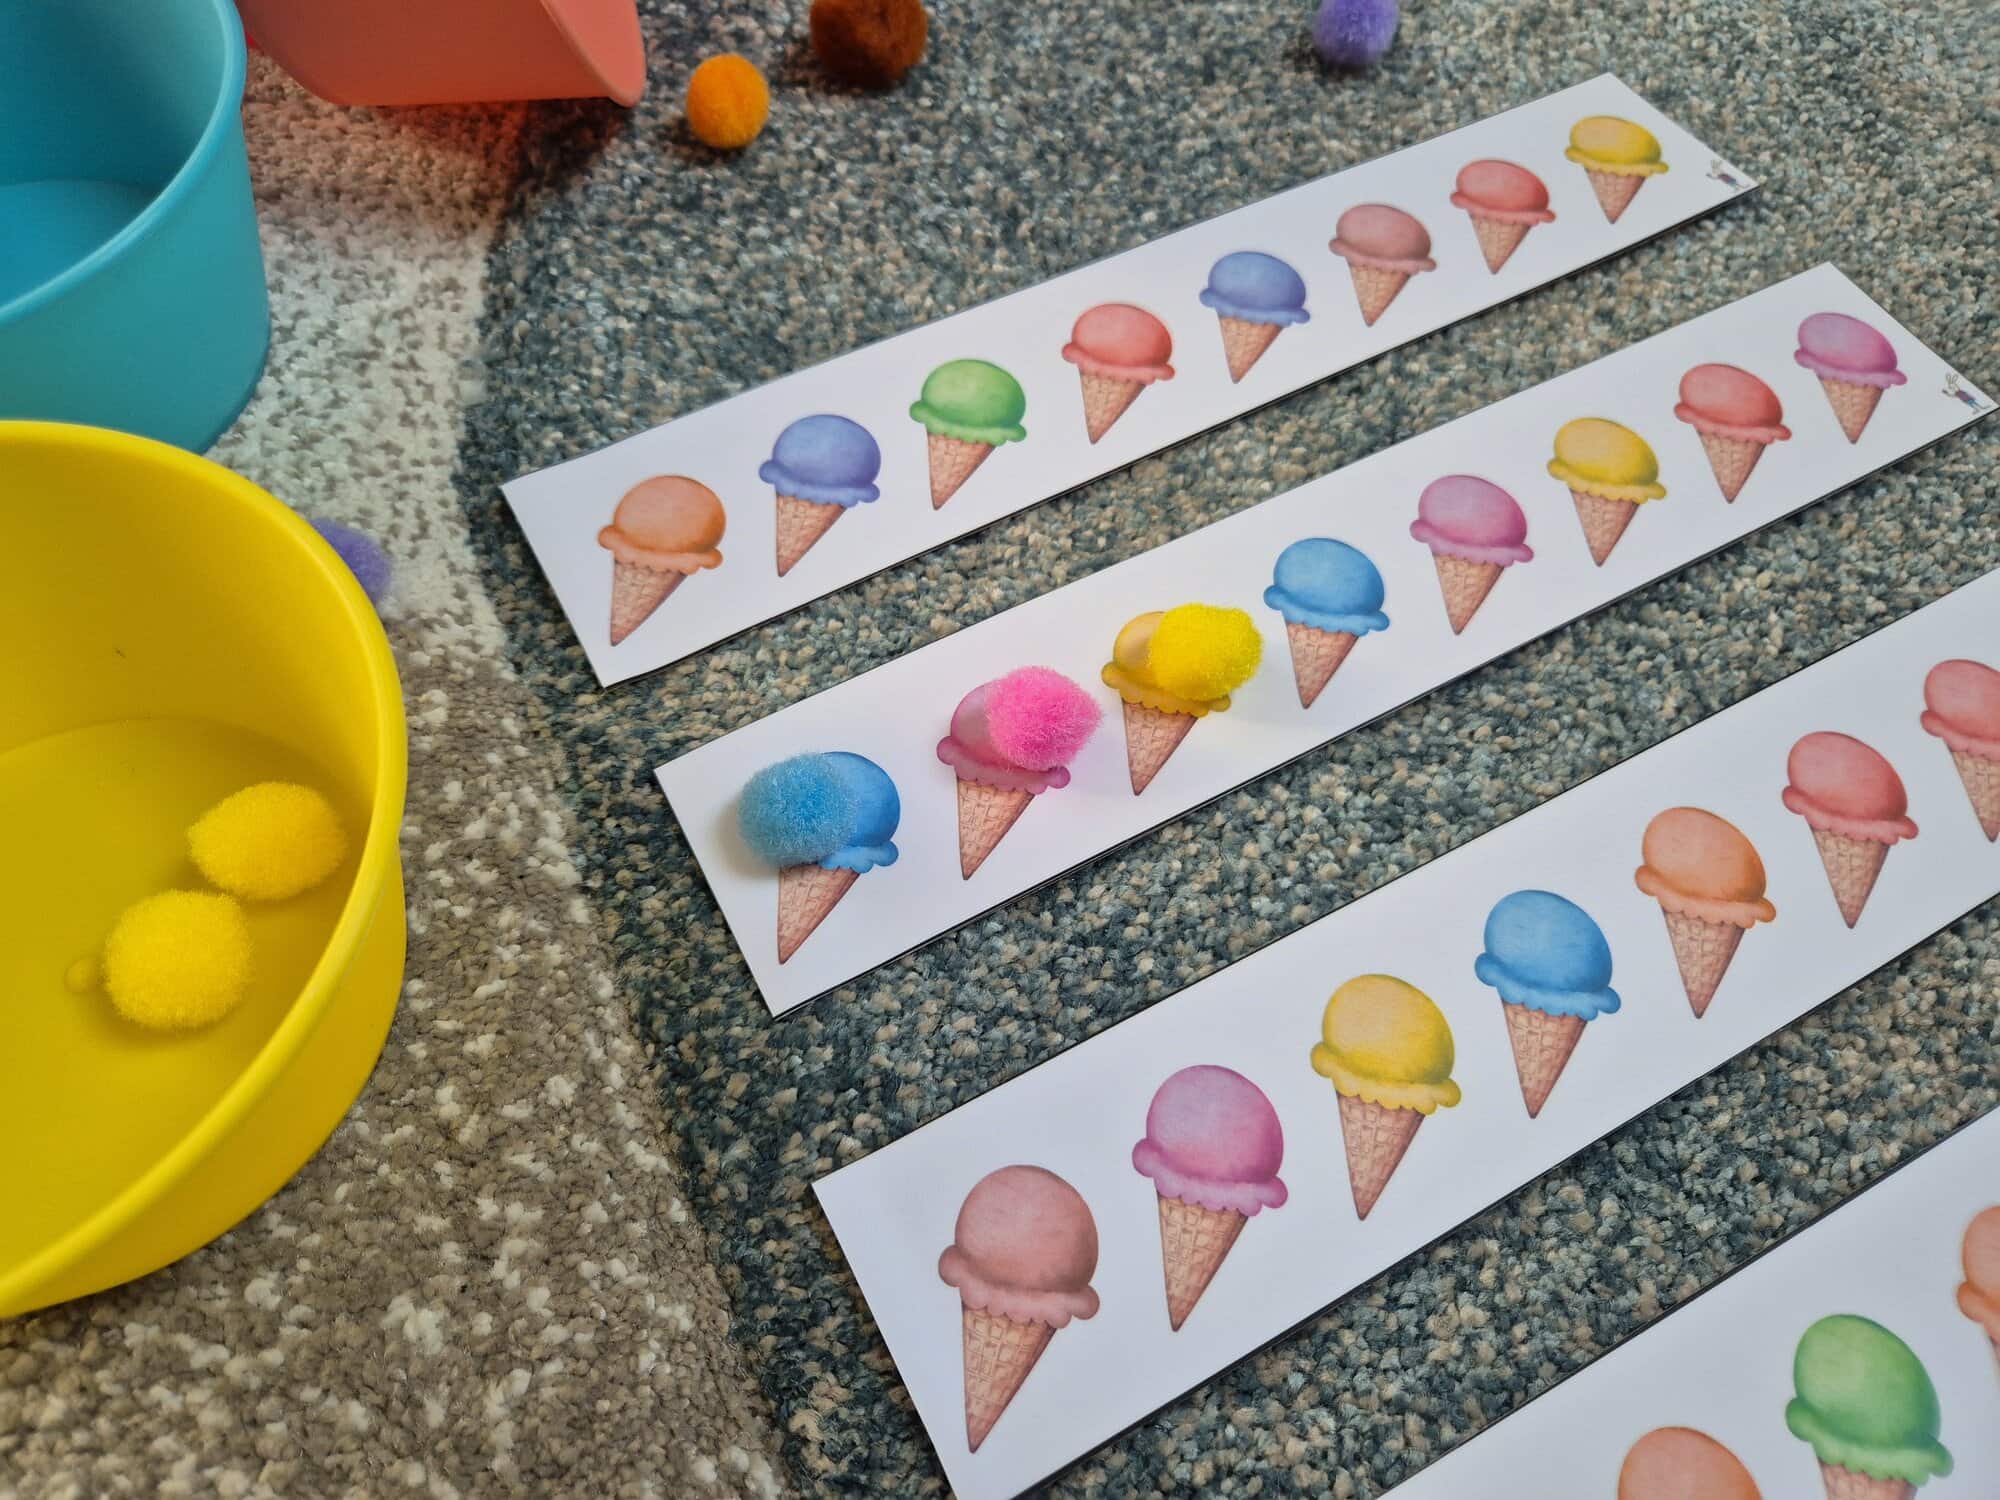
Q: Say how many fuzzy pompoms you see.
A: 9